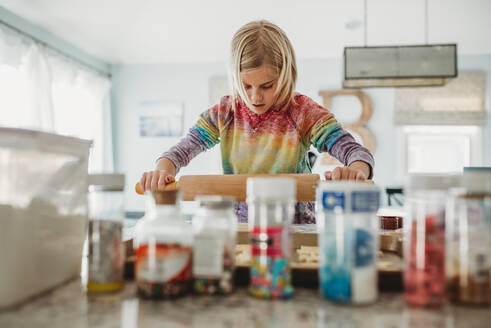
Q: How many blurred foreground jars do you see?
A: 7